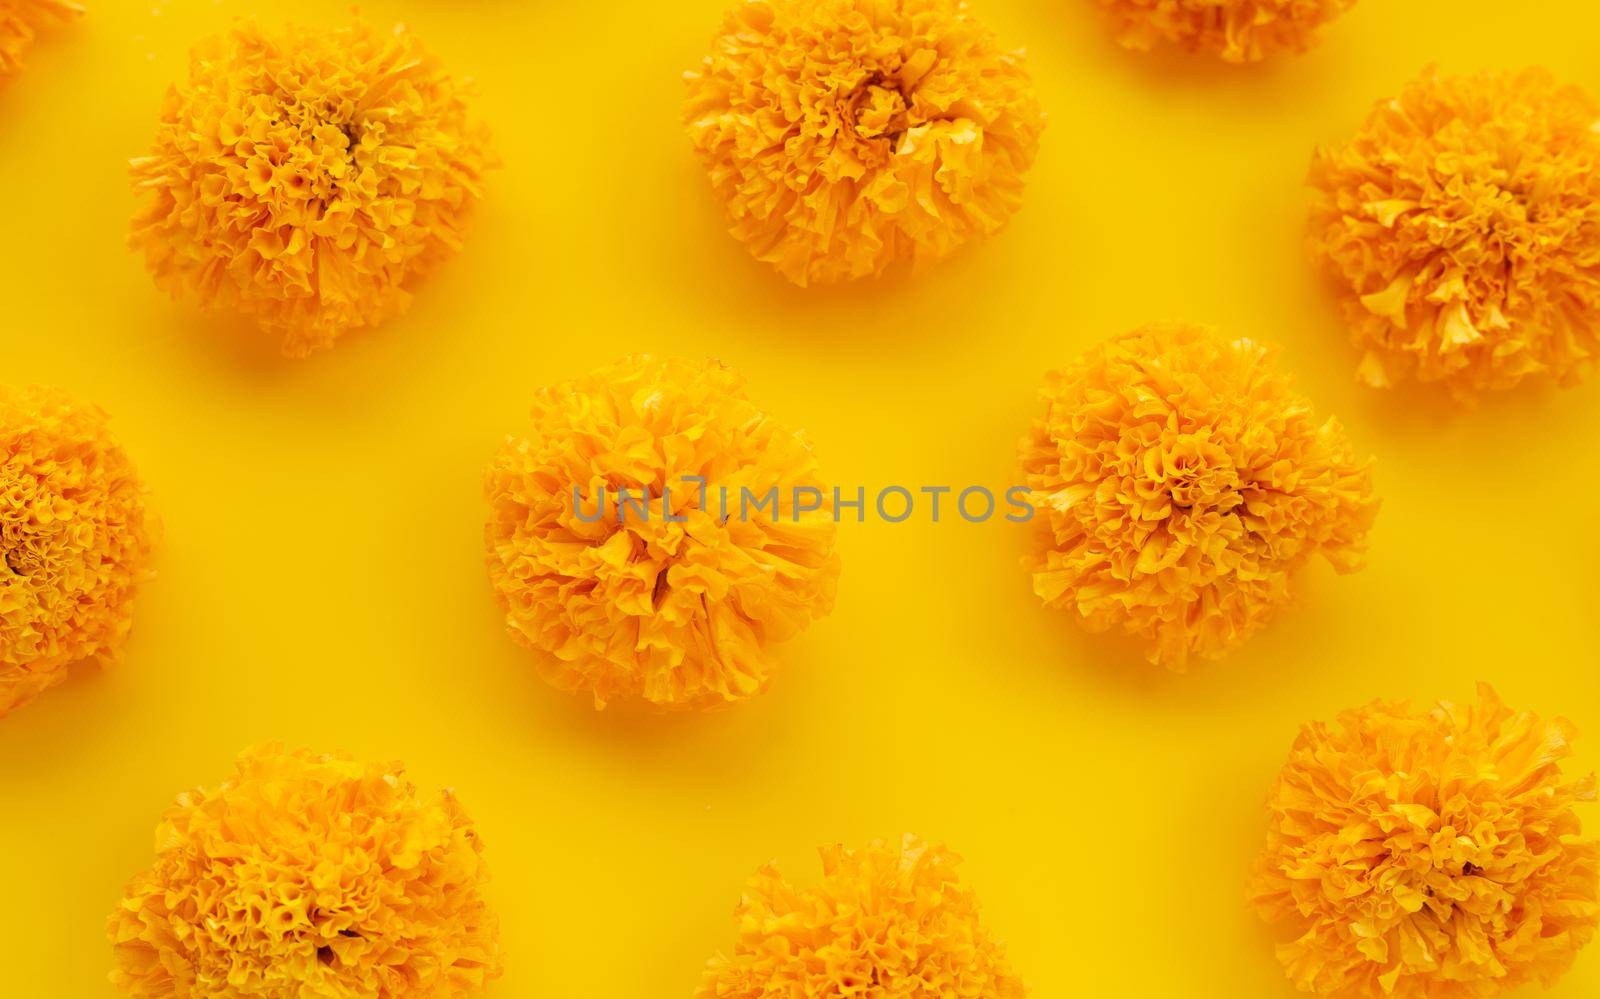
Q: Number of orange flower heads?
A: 11